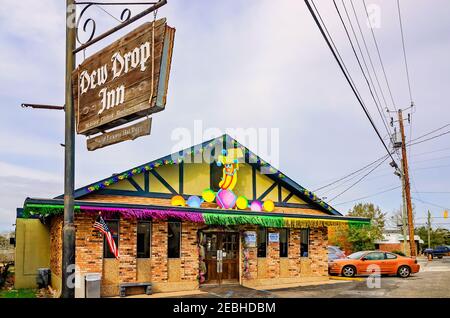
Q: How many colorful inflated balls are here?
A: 7